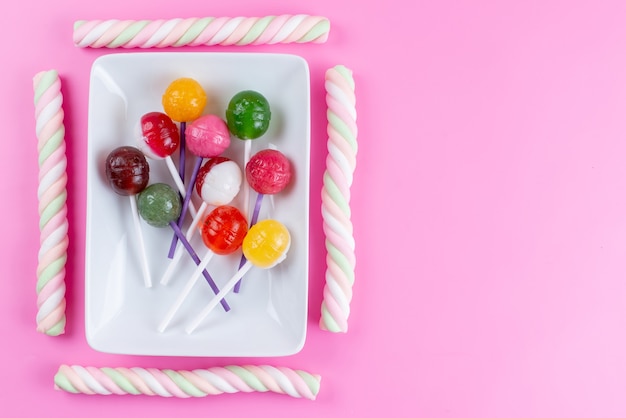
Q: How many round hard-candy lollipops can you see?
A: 10